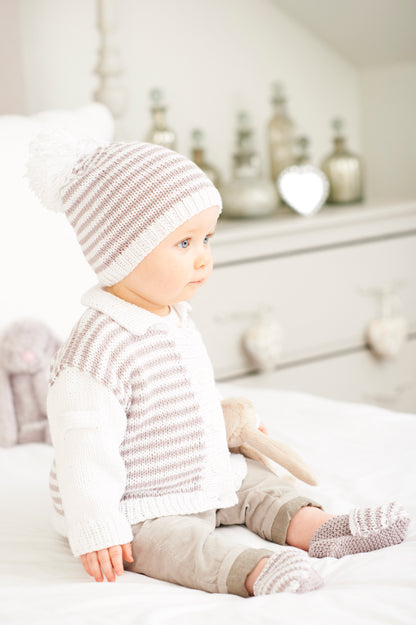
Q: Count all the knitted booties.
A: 2